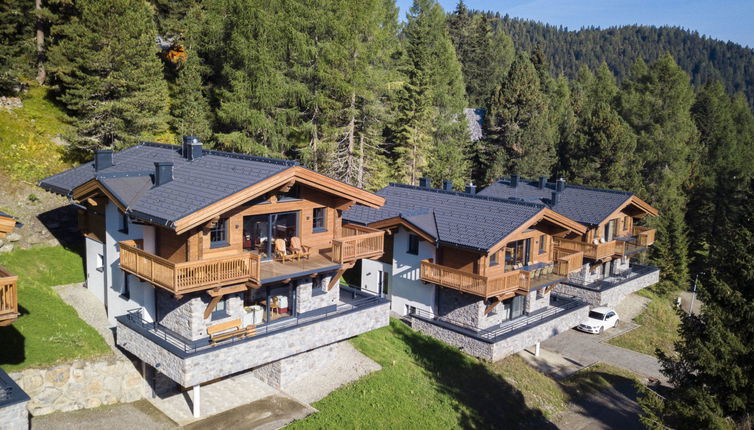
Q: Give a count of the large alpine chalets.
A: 3